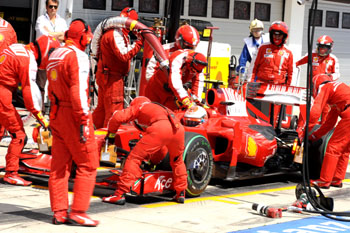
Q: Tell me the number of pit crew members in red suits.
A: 10